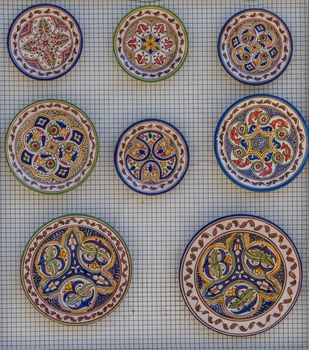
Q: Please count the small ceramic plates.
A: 4